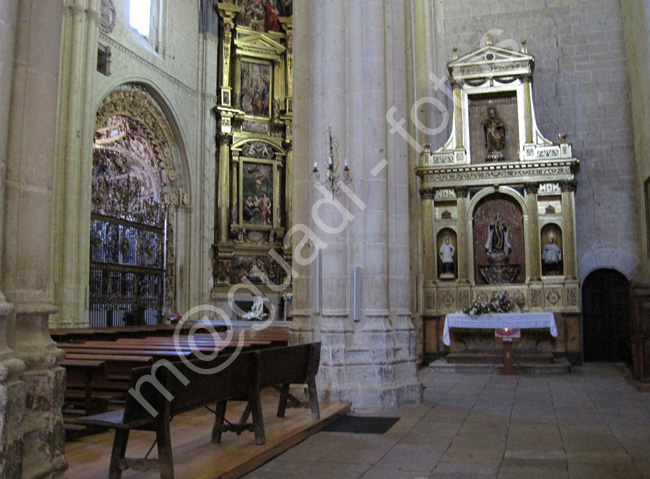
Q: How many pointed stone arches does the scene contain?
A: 1